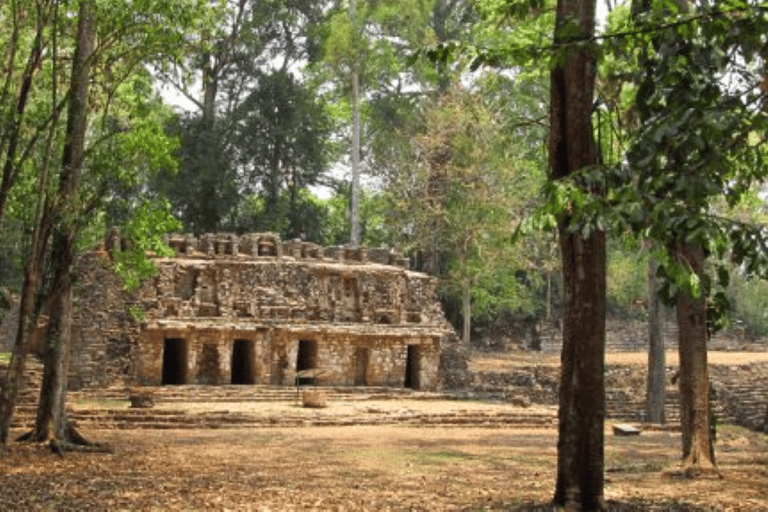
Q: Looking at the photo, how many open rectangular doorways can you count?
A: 4